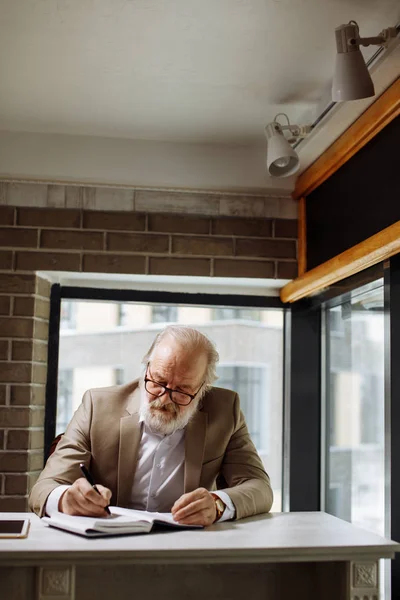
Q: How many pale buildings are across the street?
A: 1